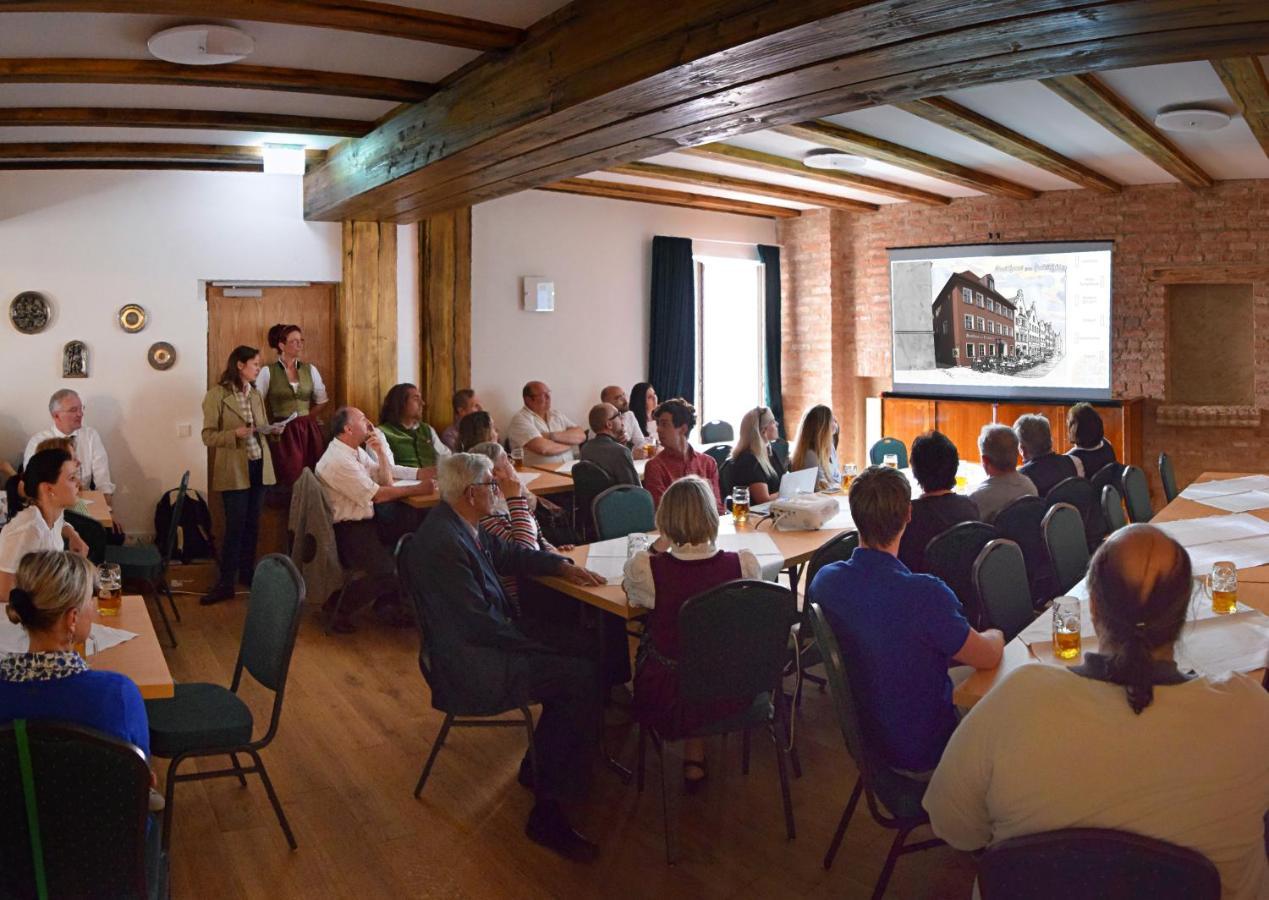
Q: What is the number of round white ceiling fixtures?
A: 3